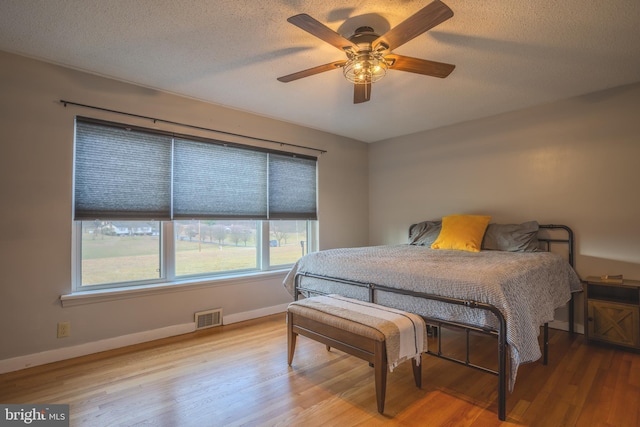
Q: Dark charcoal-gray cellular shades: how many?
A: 3